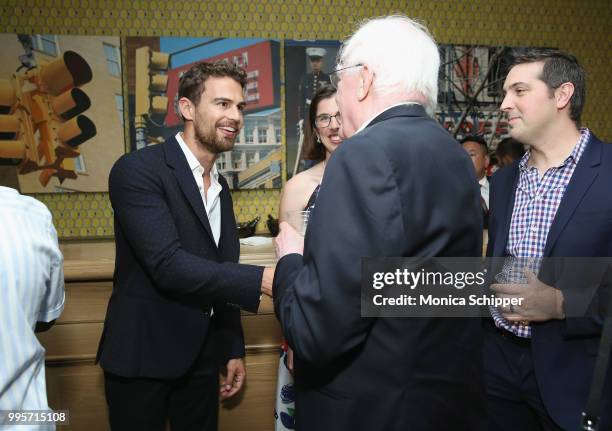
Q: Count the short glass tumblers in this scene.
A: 2